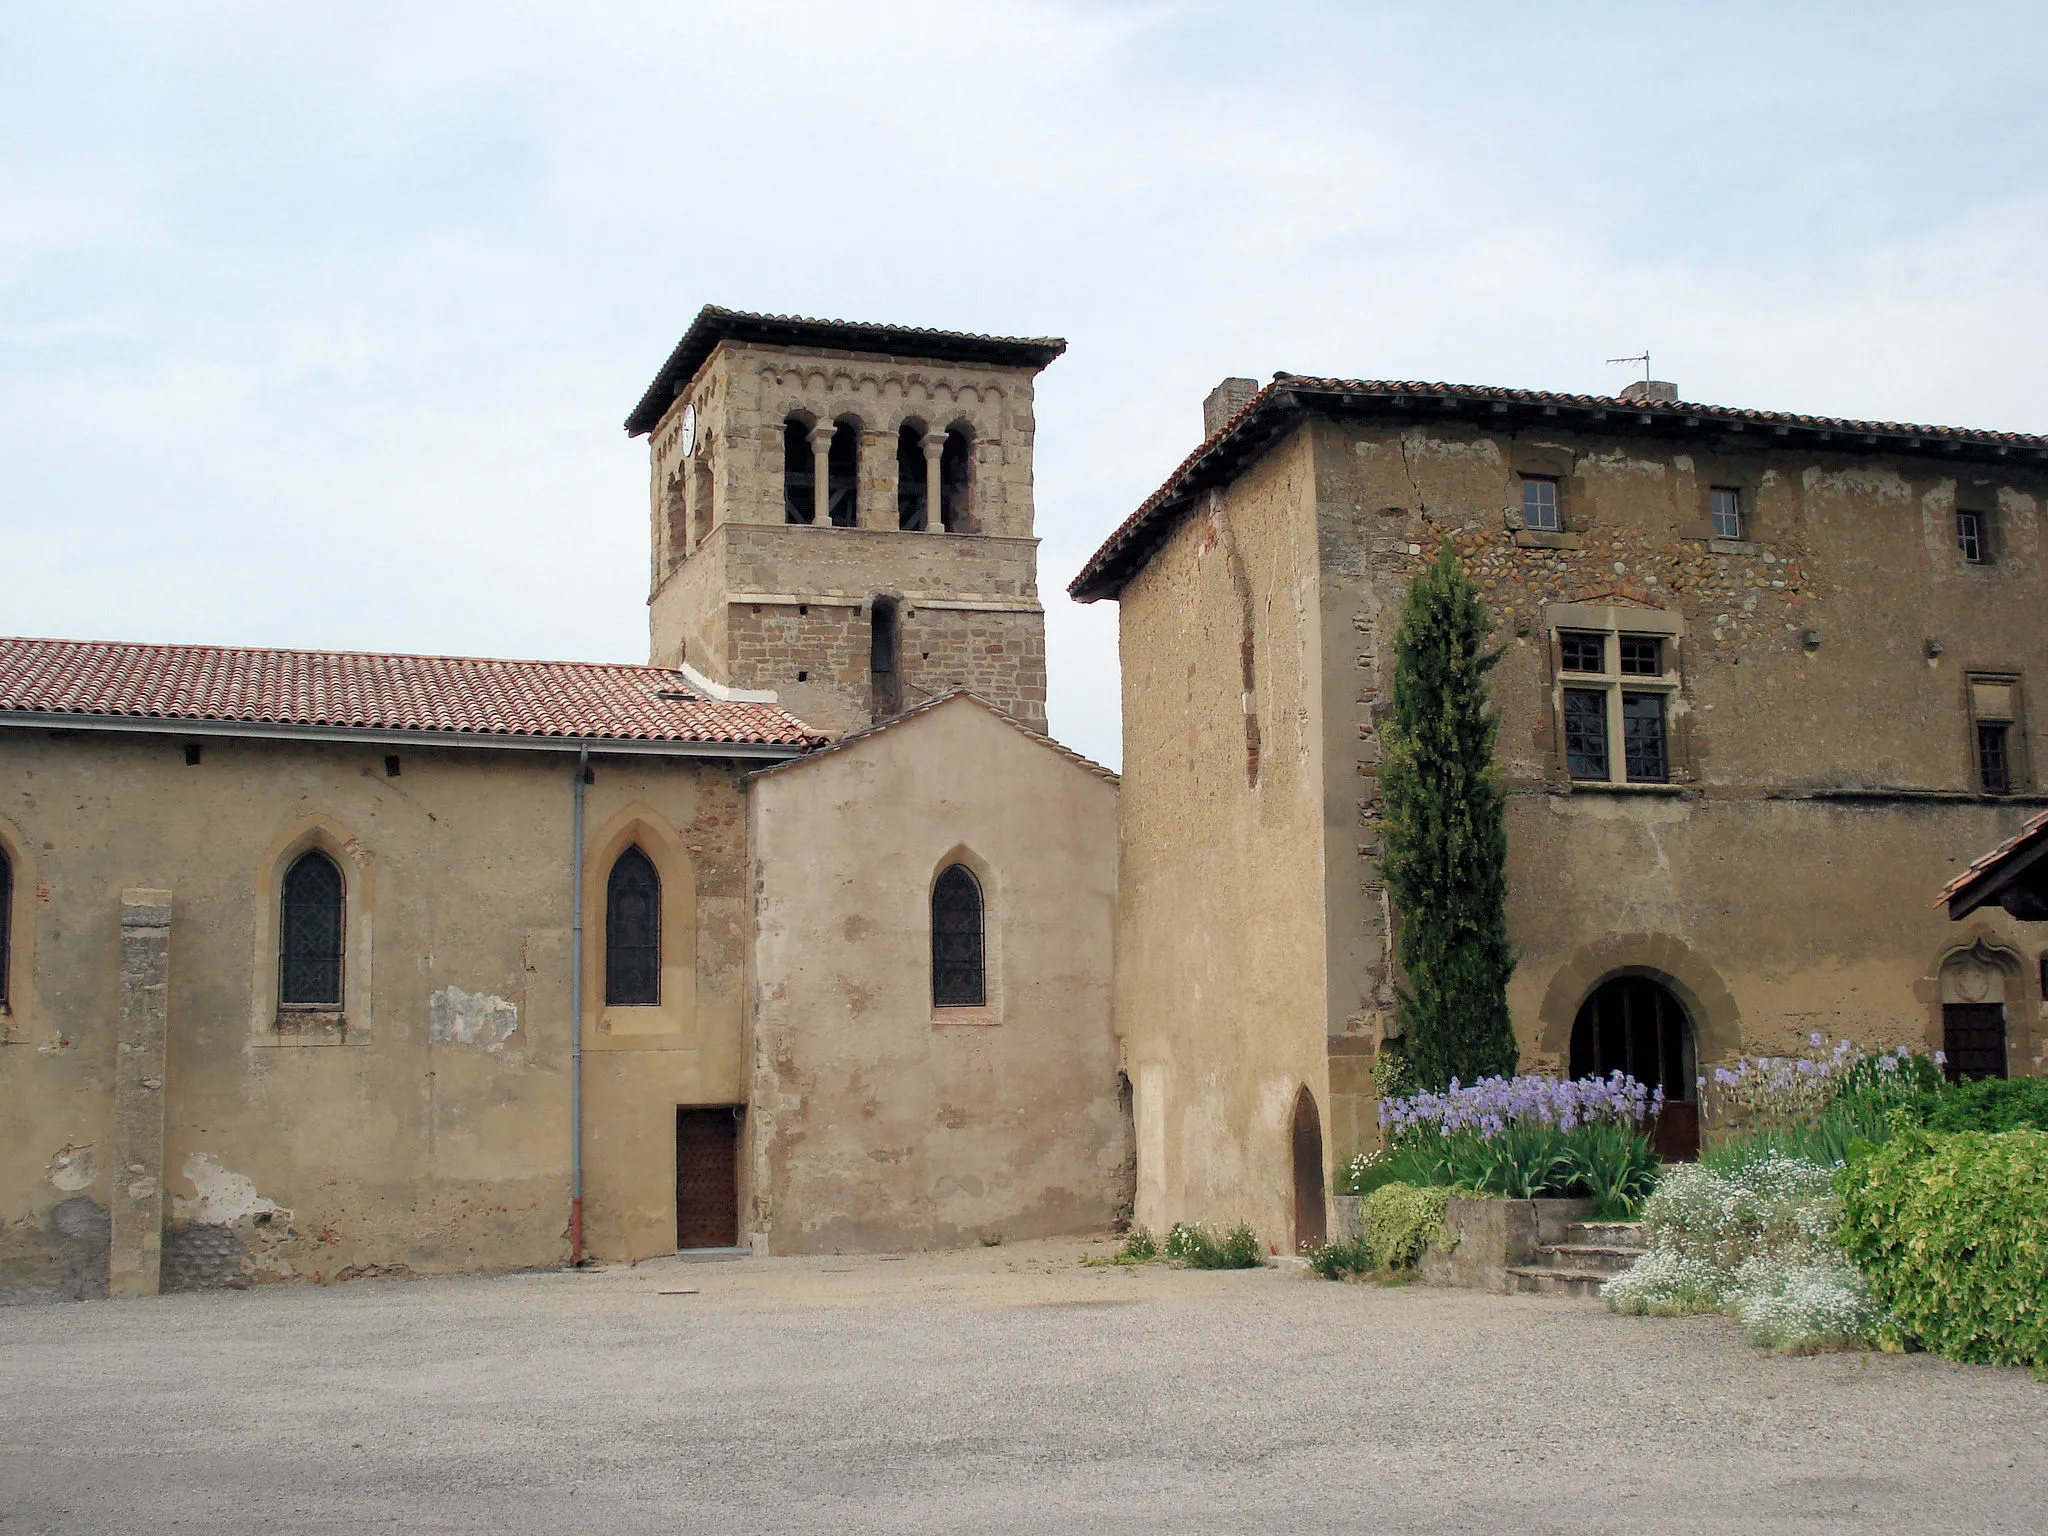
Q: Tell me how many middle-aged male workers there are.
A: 0